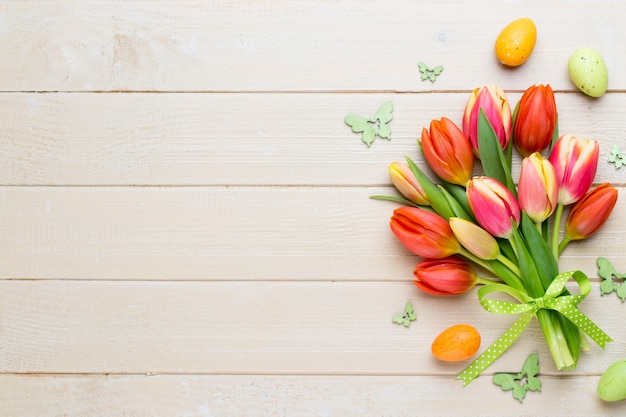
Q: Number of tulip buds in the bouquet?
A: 11